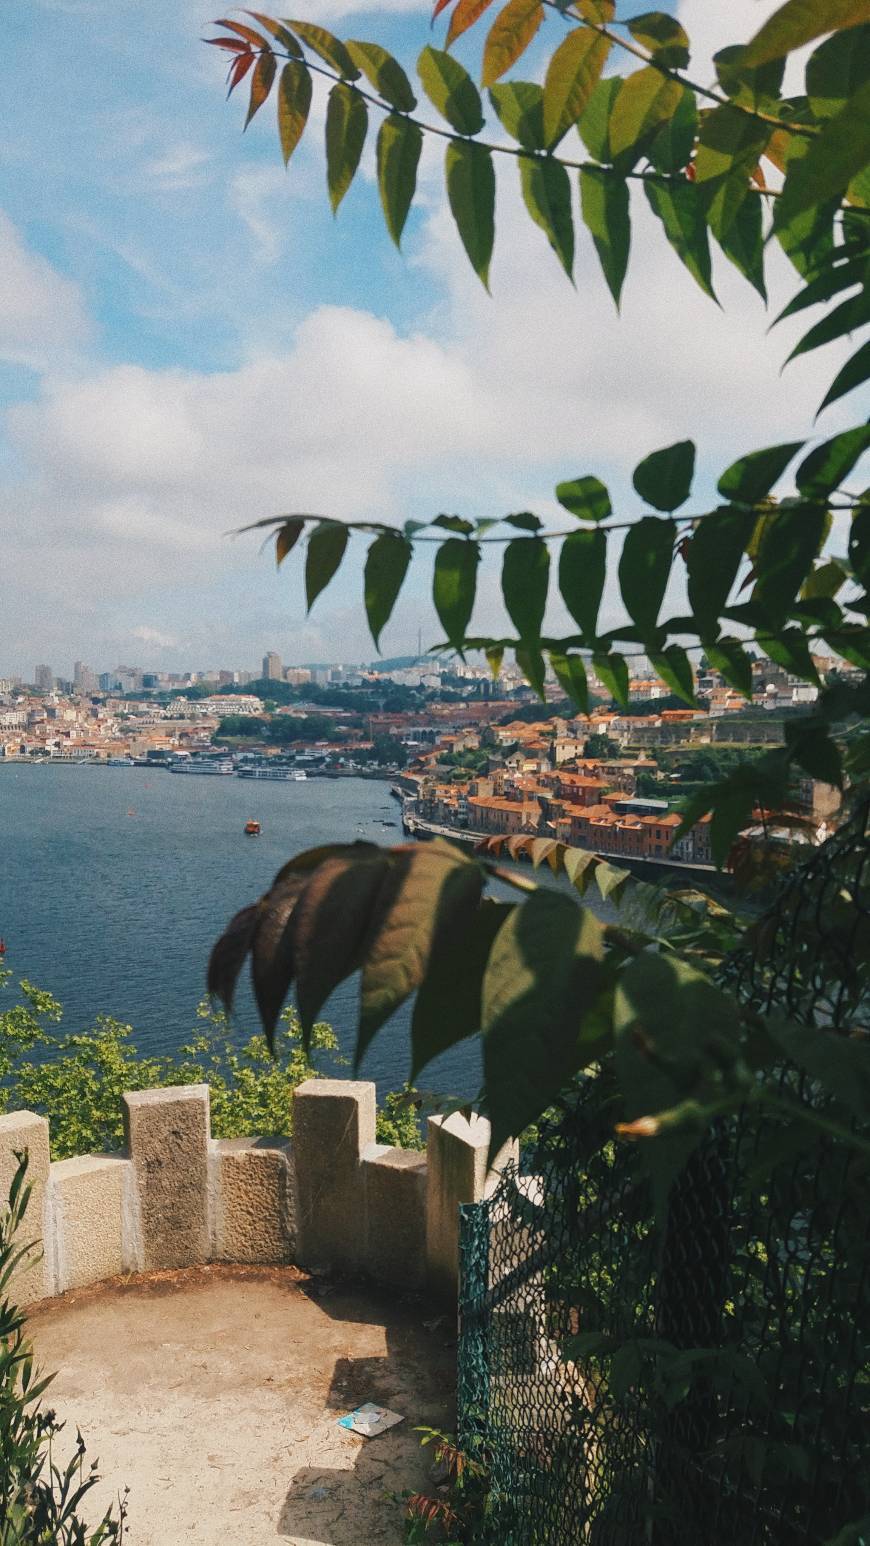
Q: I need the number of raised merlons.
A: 4